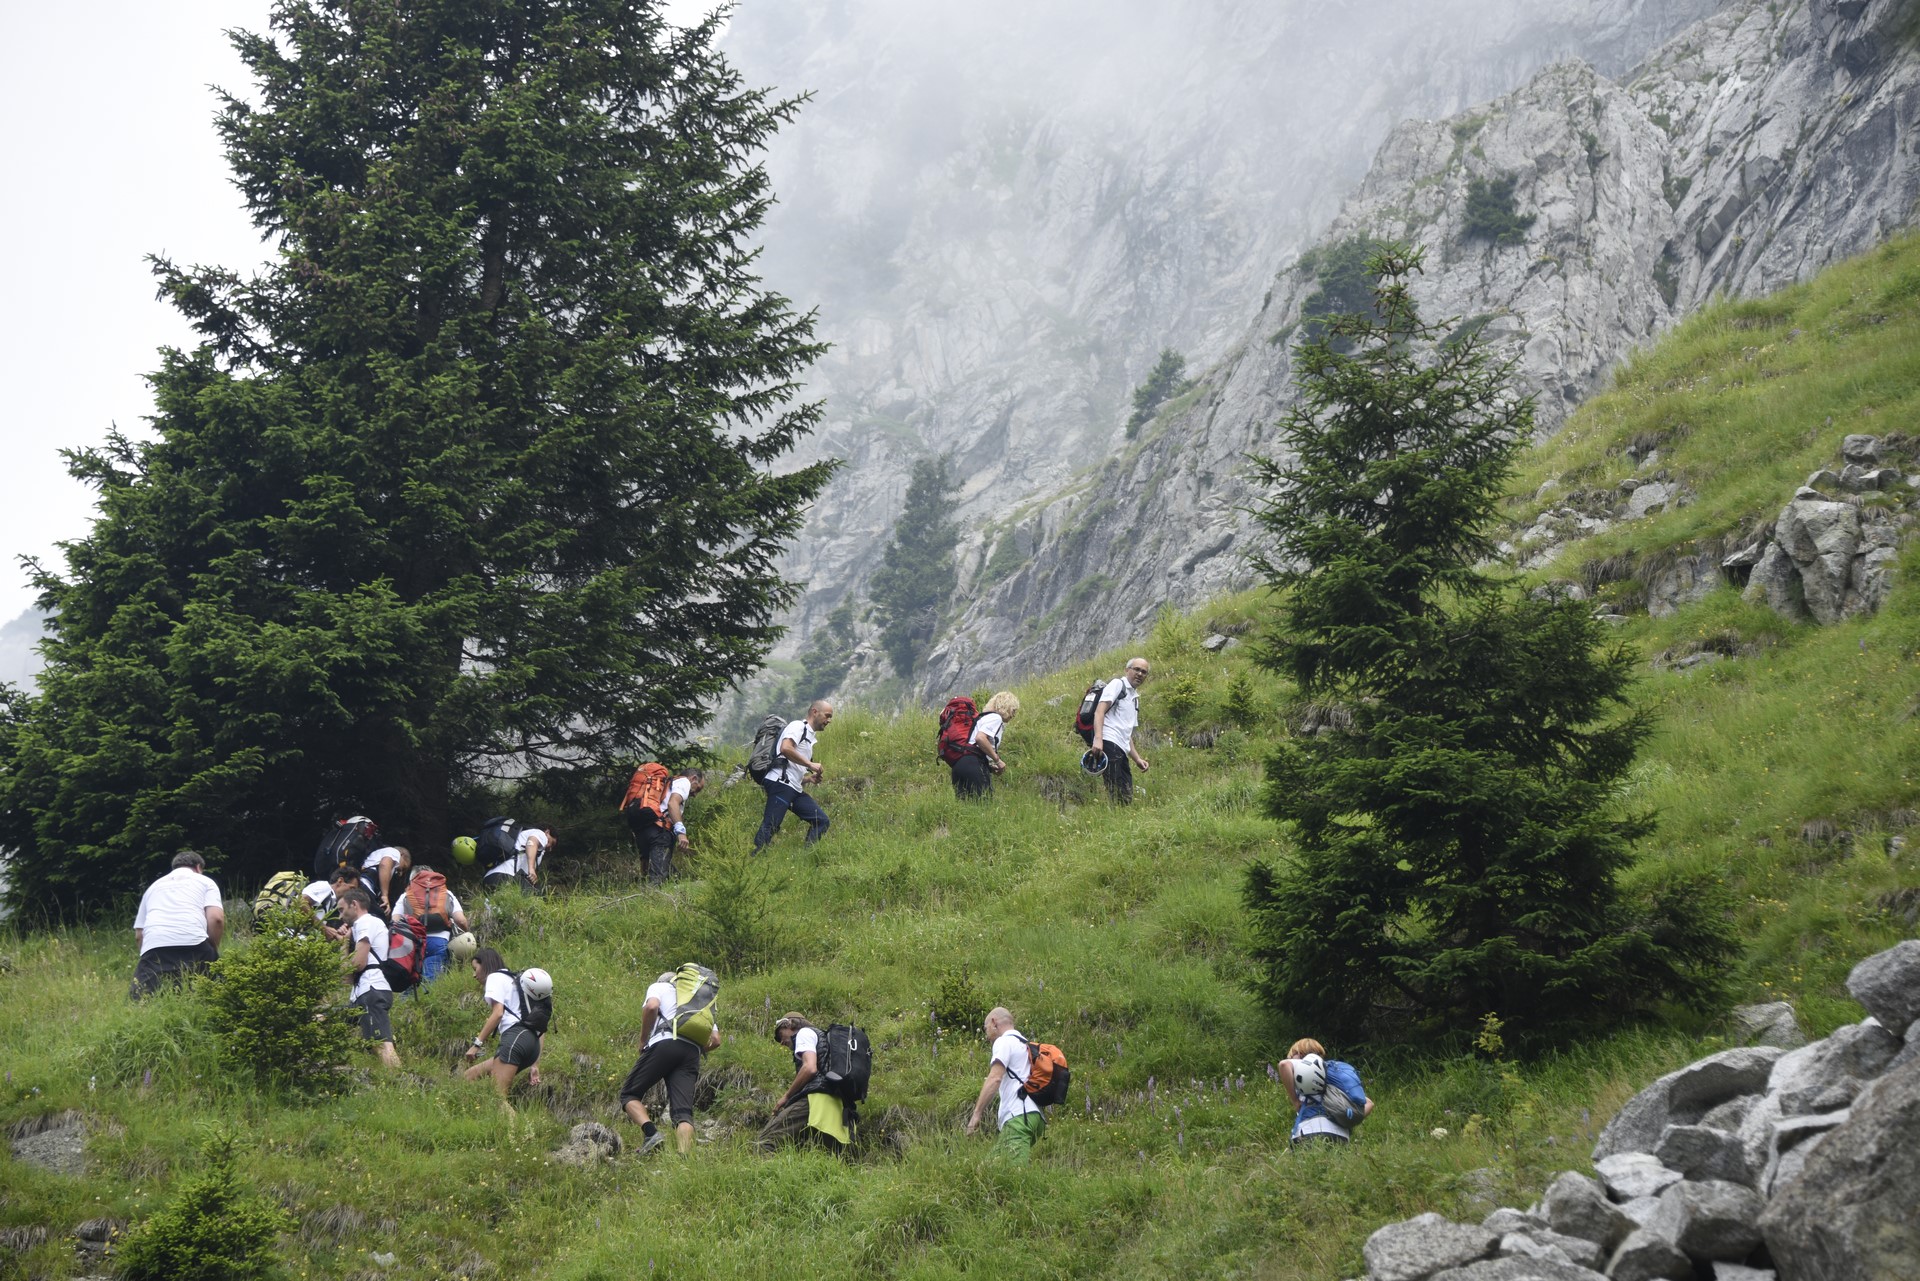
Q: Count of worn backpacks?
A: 14